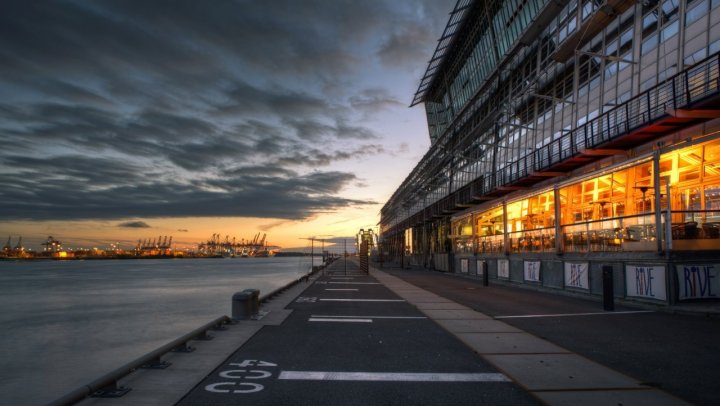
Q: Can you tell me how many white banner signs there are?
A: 7